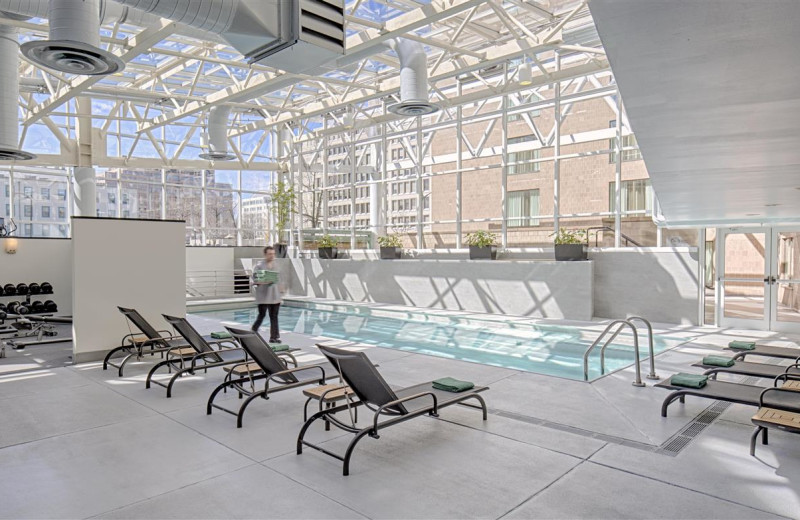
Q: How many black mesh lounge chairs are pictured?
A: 7